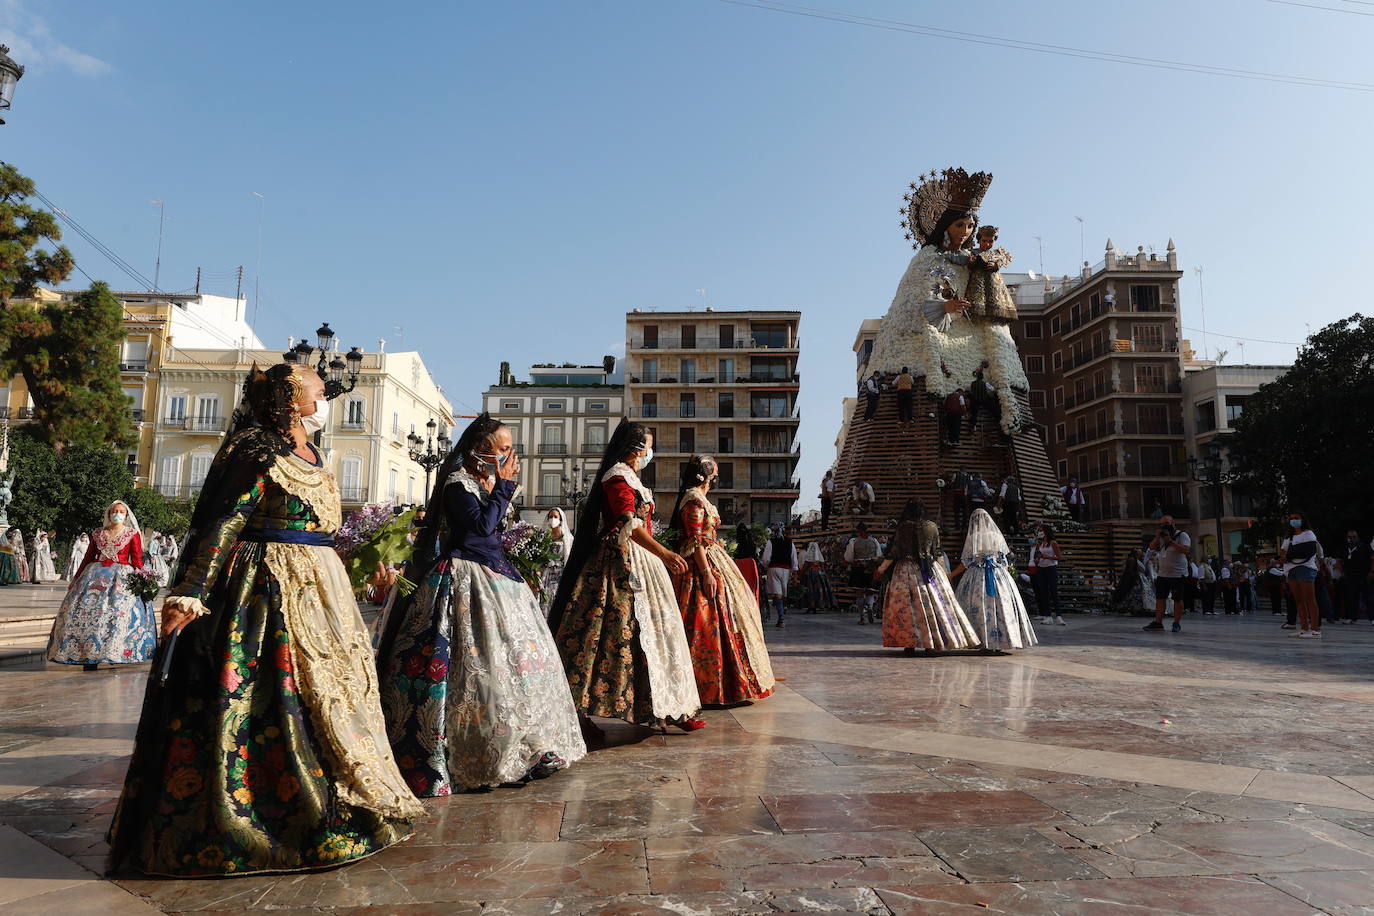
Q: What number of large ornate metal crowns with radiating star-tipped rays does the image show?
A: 1